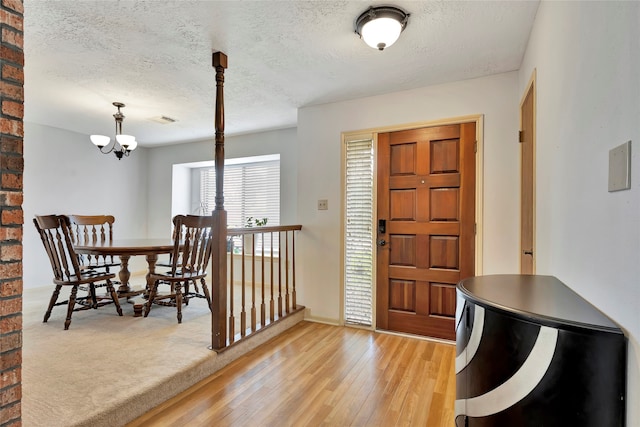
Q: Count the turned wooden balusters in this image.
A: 8